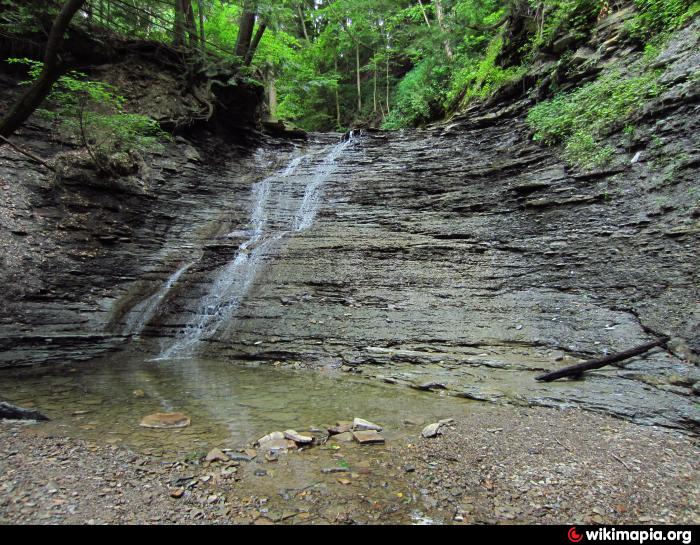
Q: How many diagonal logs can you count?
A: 1